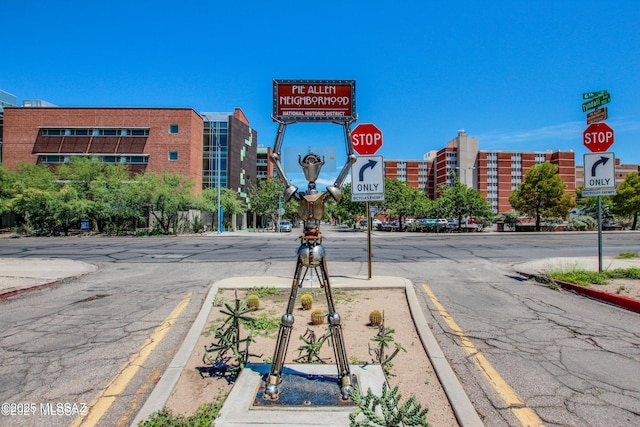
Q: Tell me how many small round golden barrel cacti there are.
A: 4